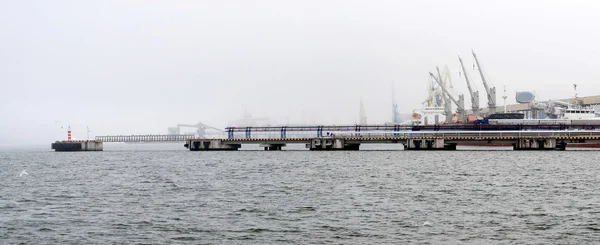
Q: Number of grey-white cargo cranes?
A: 4